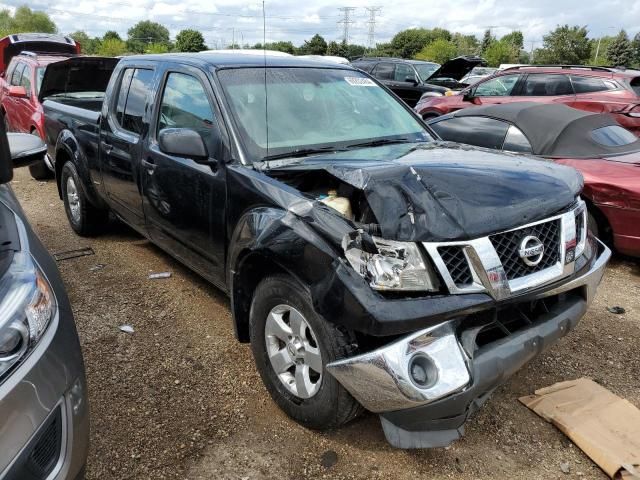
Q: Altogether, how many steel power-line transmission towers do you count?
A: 2